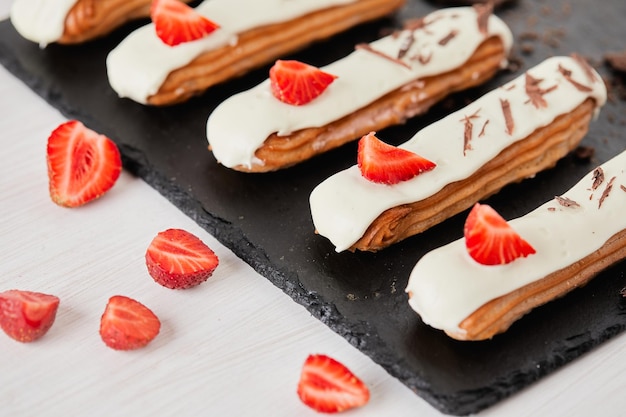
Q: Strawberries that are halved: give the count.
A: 5